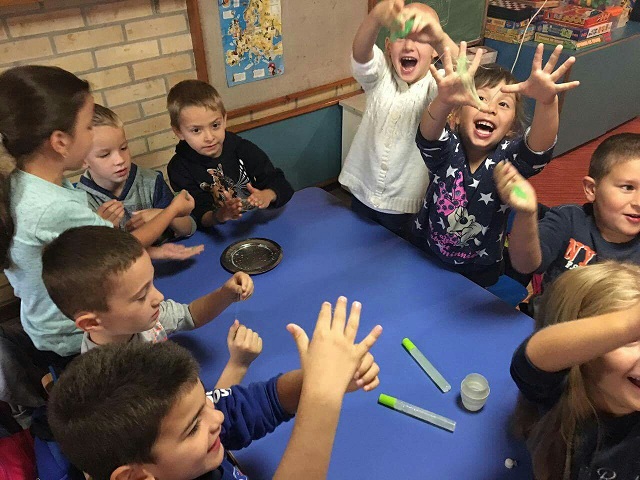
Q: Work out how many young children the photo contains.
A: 9